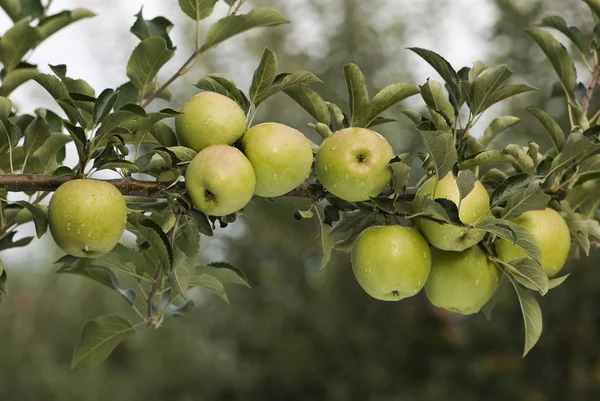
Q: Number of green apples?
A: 9